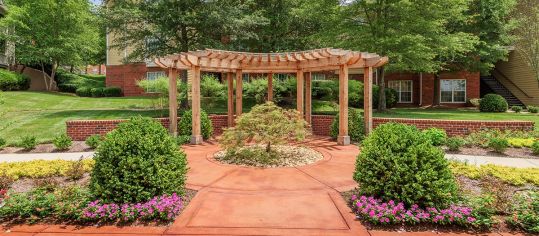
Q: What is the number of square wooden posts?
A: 9